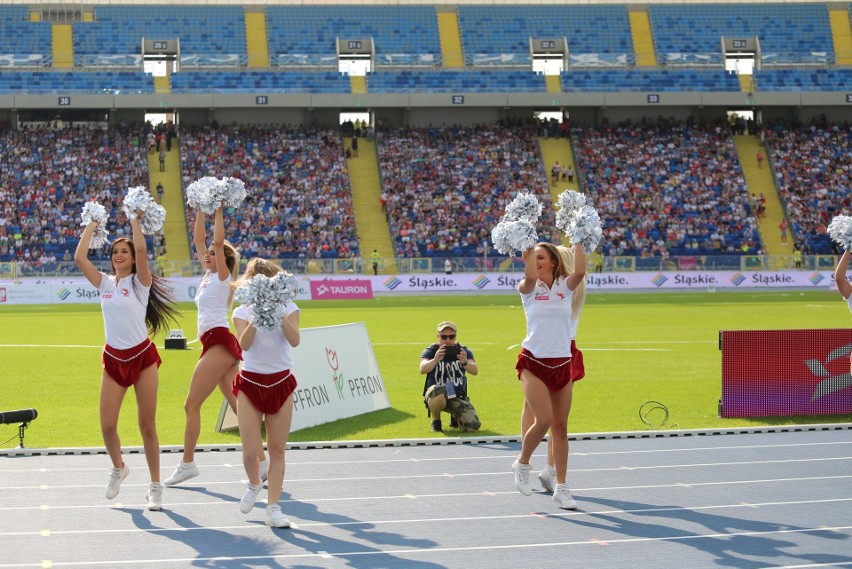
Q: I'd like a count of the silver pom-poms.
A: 11